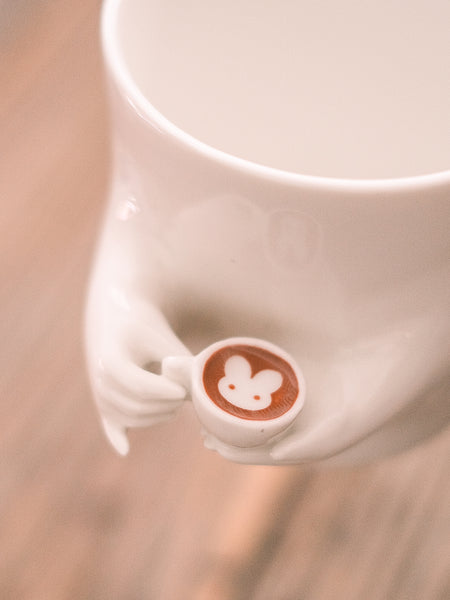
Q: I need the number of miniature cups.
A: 1